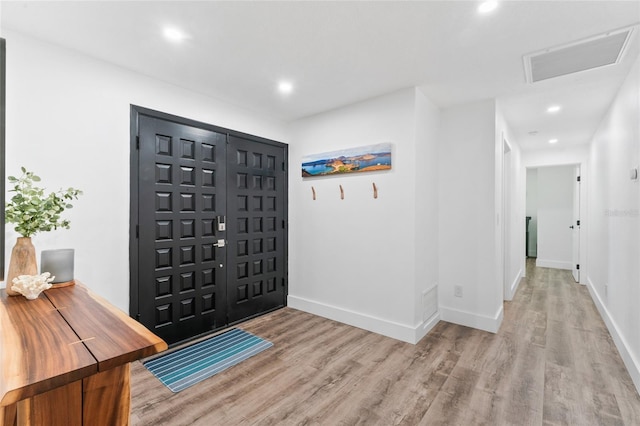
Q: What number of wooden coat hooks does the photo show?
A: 3